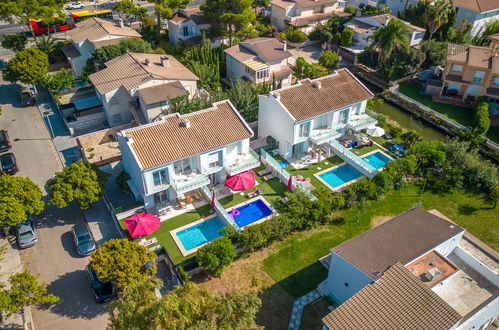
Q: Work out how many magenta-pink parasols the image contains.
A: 4